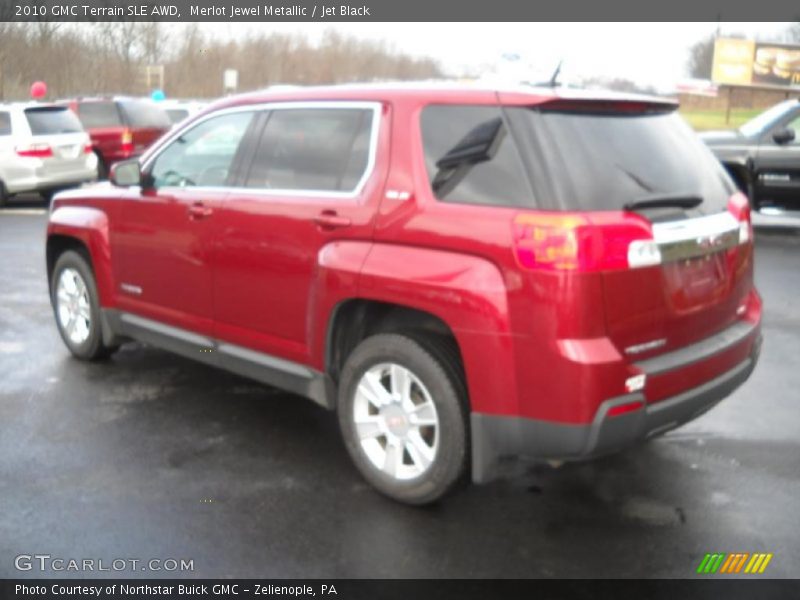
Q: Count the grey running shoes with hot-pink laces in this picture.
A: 0